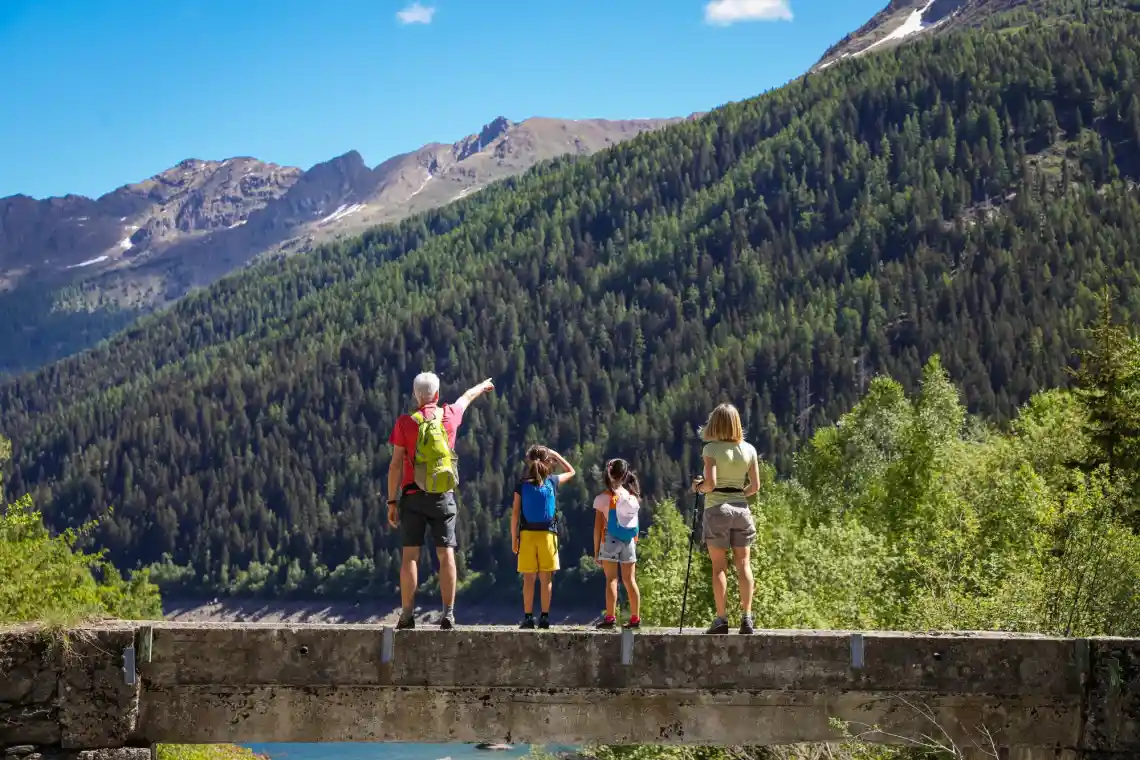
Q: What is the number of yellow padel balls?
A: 0